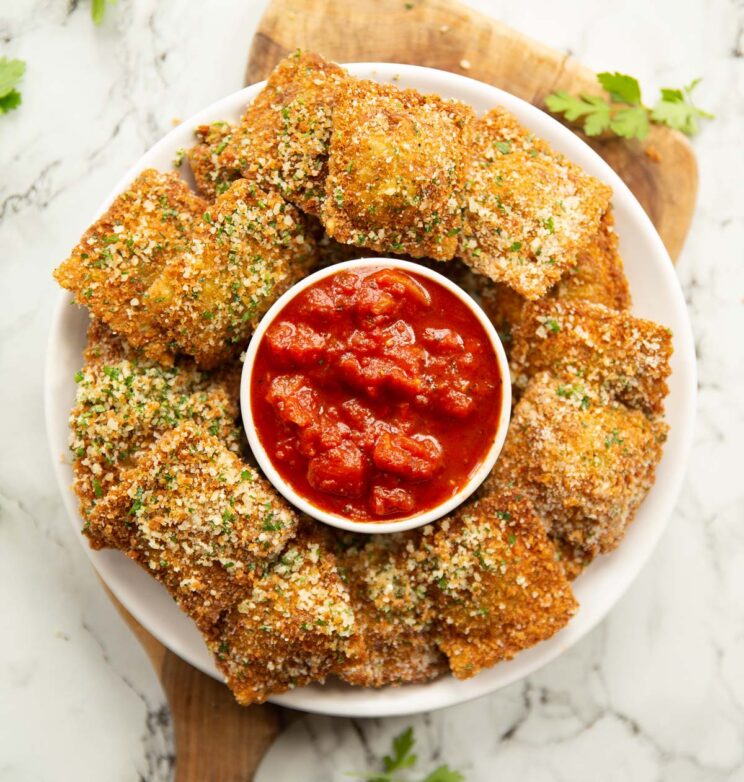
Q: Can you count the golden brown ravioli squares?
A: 14